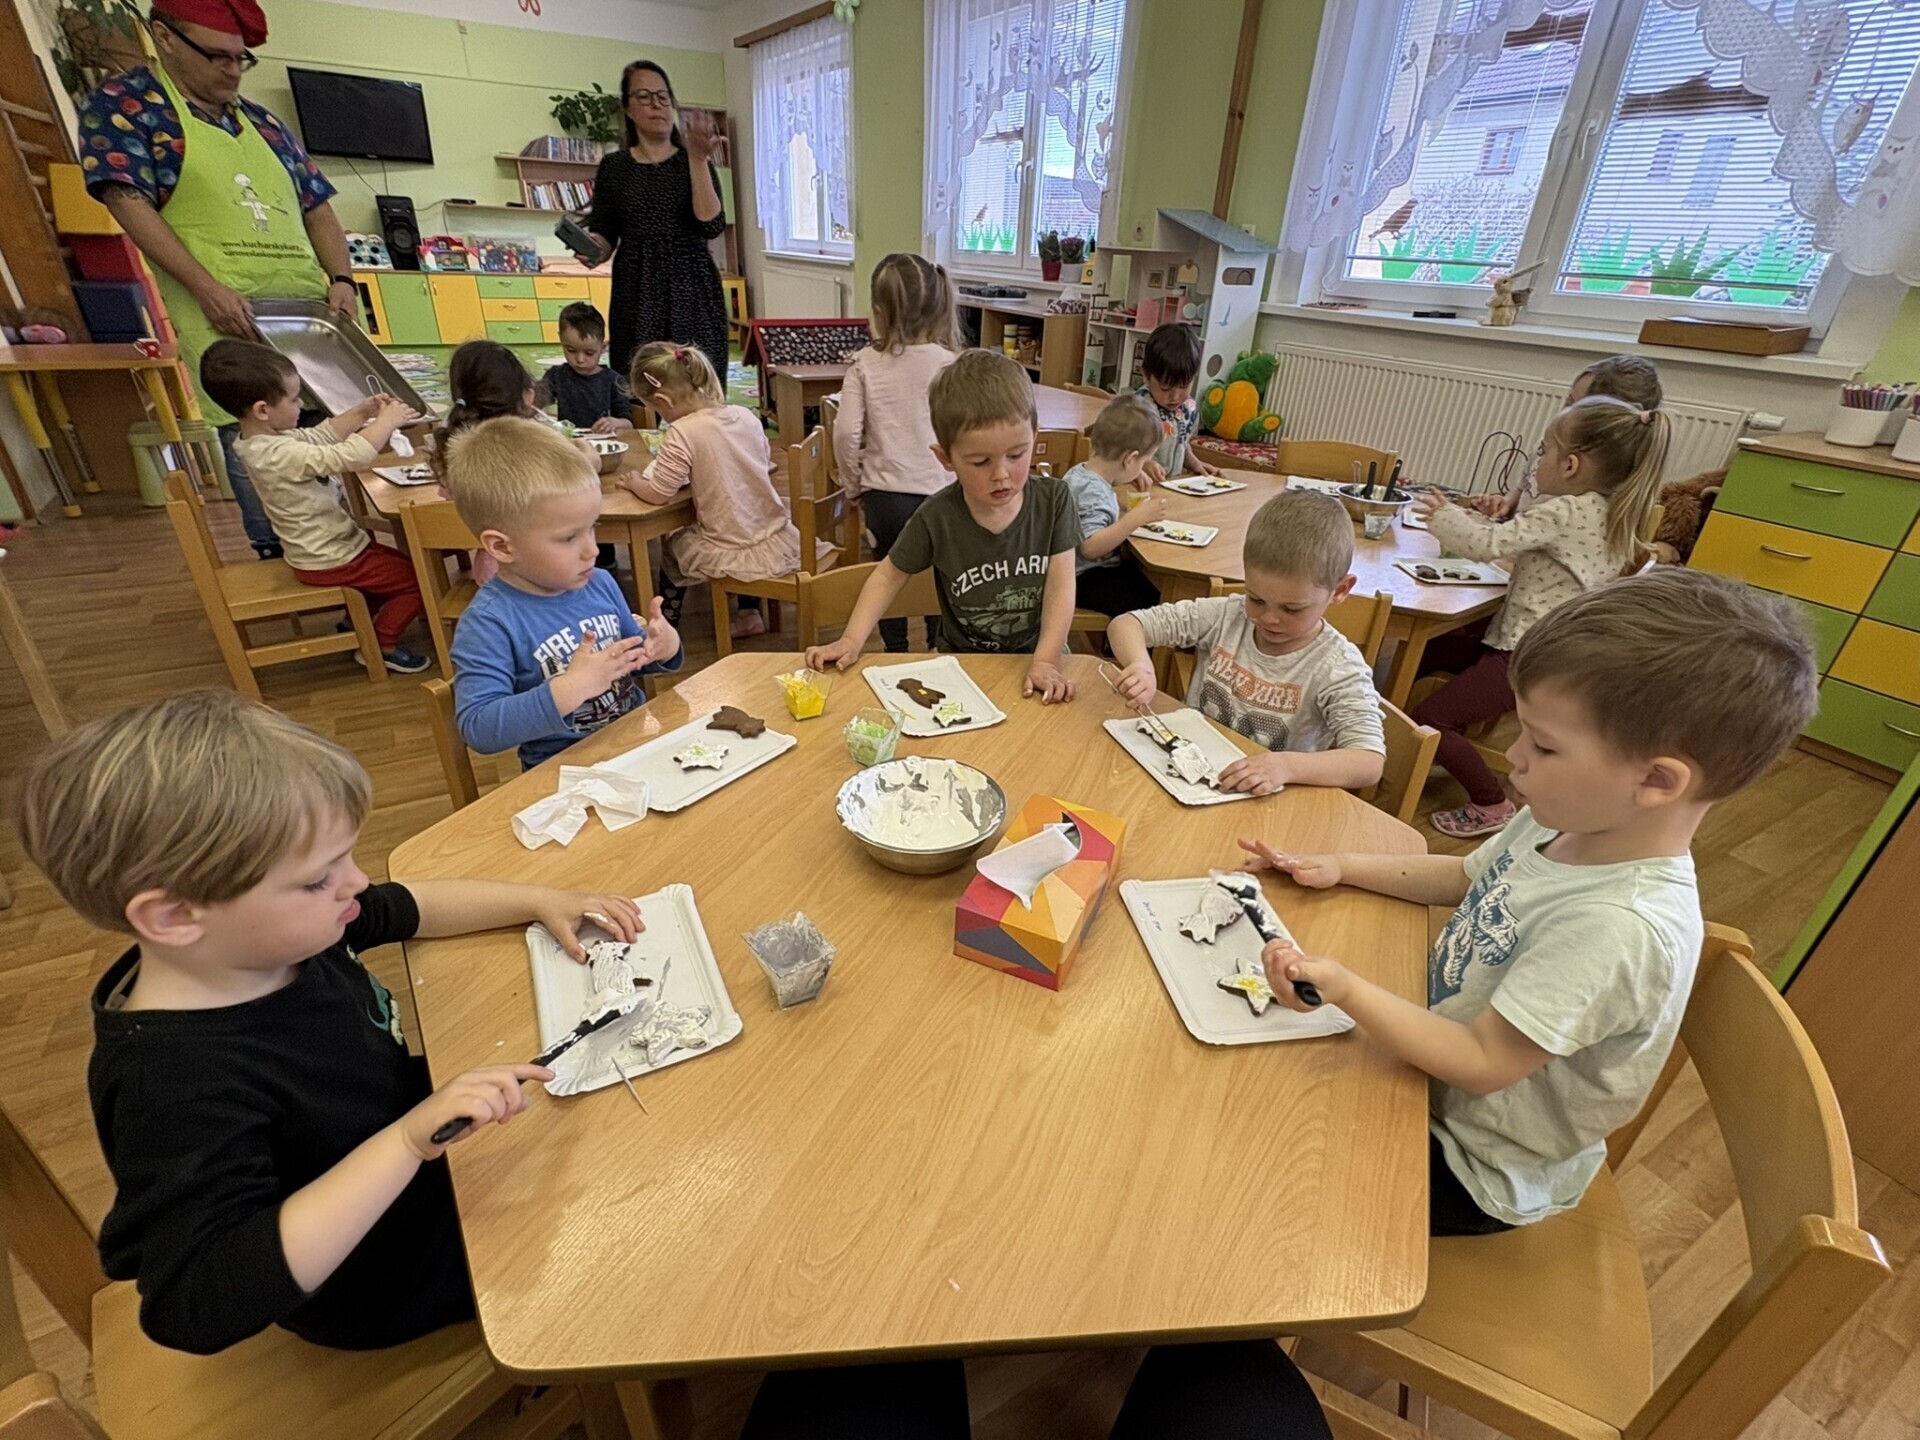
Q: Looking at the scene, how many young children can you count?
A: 14